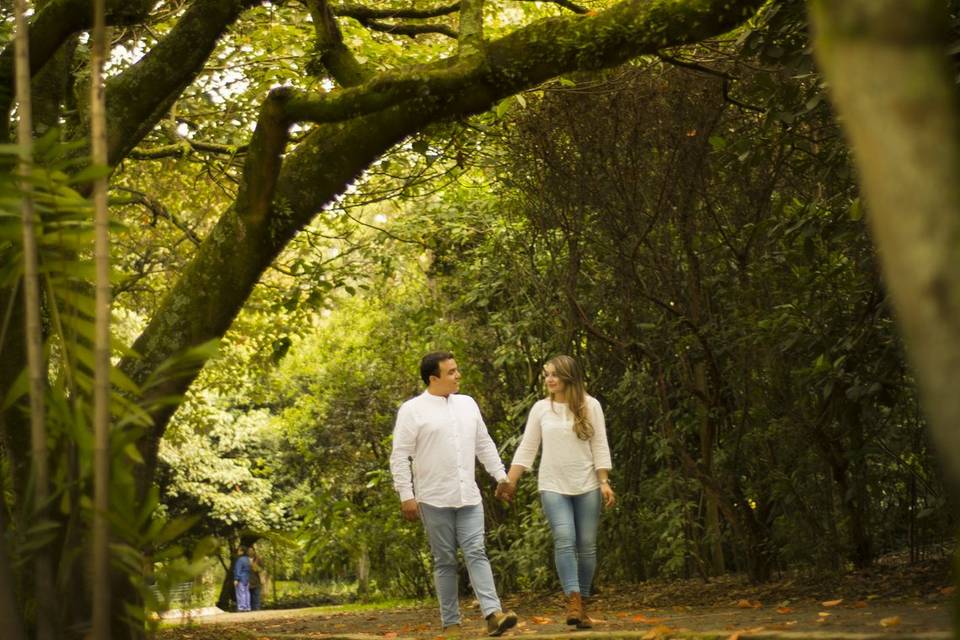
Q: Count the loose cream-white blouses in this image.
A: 1